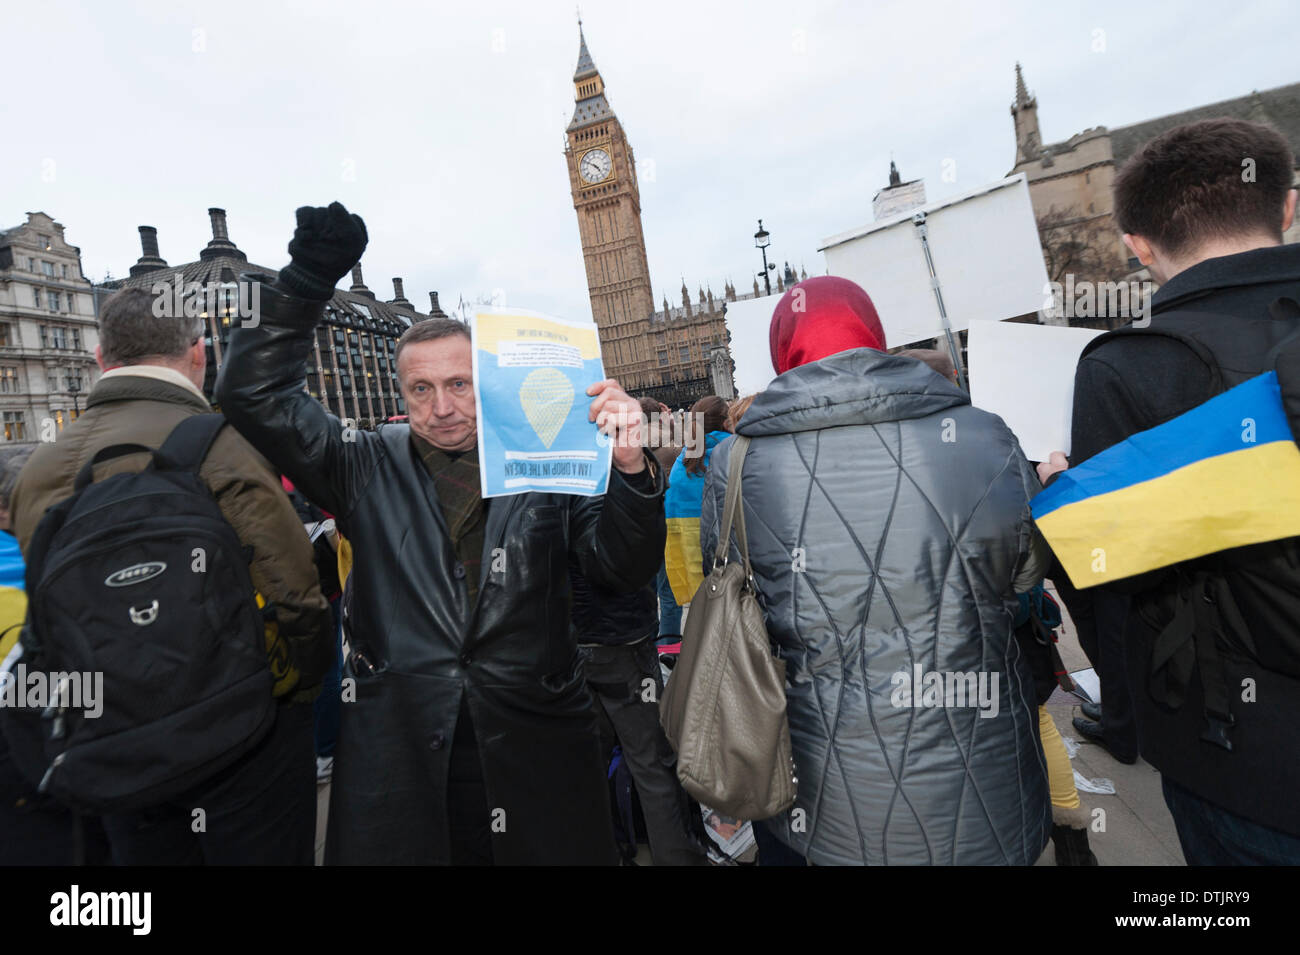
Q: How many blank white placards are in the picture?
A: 3